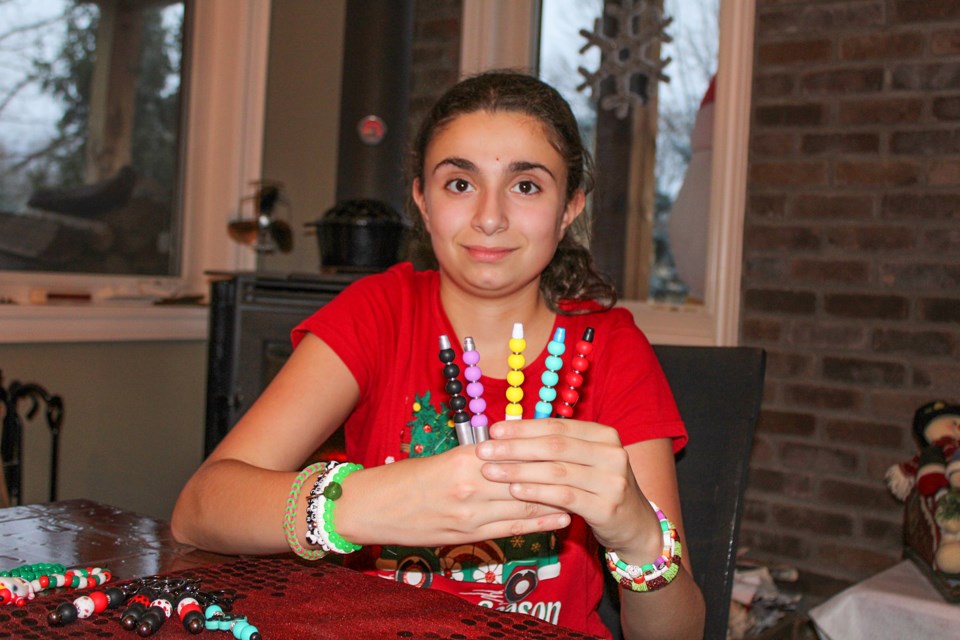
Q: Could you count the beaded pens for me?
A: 5